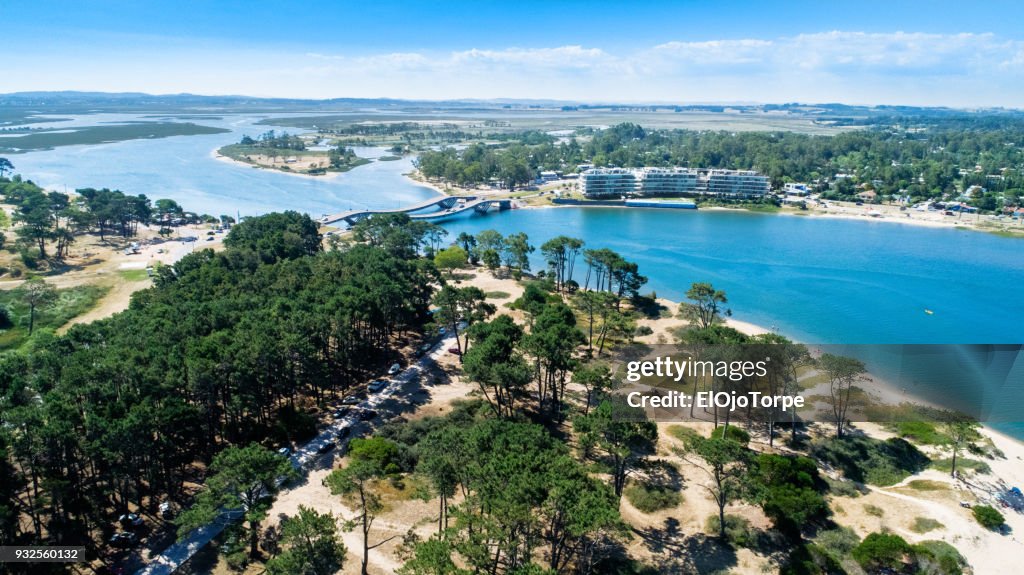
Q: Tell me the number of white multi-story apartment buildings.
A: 3